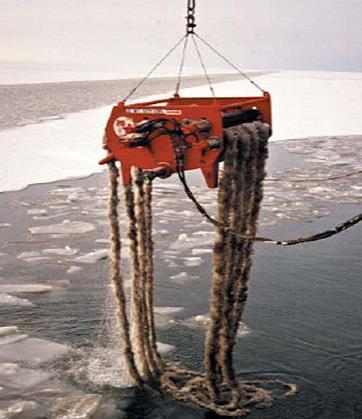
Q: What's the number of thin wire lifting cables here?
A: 4